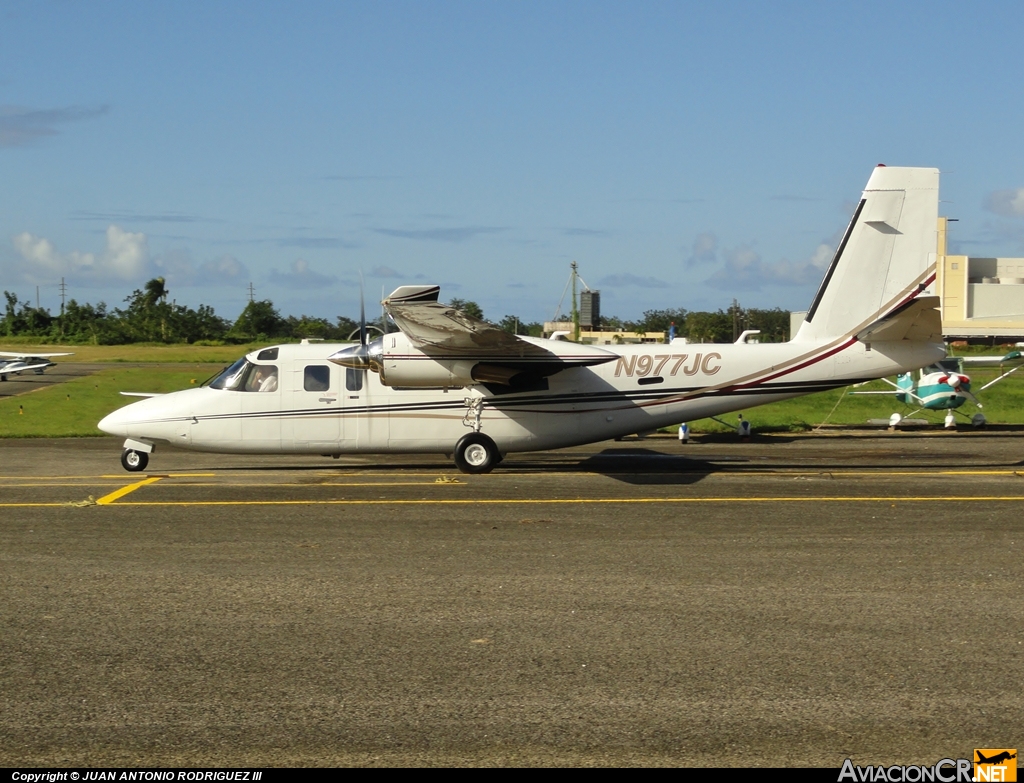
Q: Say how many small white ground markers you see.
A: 2